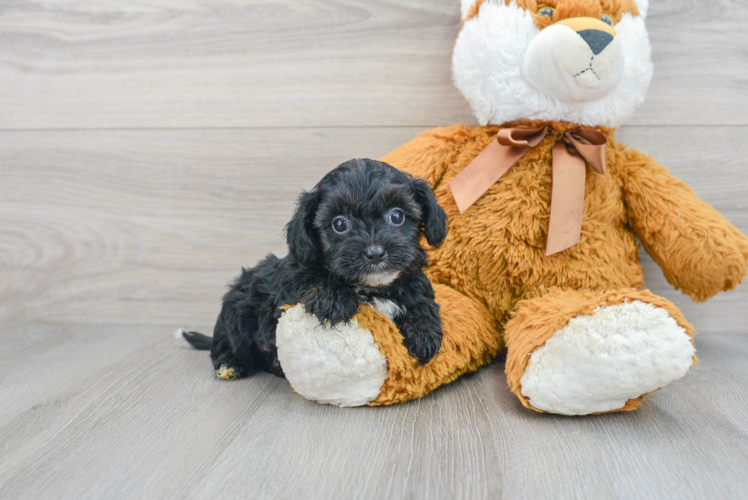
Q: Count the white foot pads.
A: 2